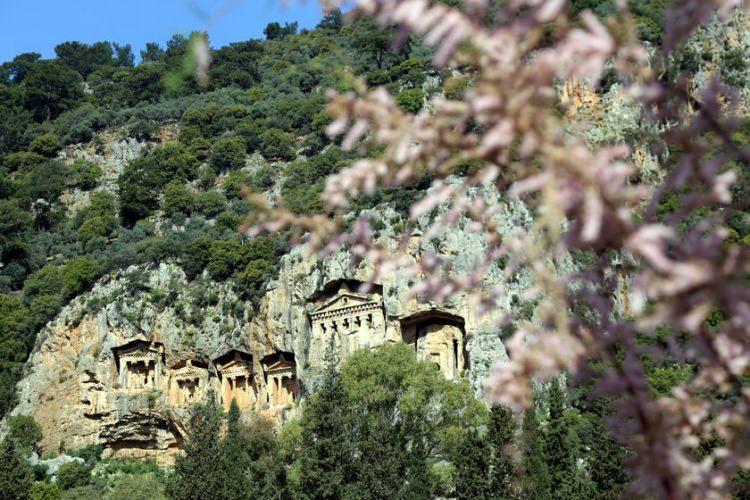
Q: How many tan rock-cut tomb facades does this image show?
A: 6